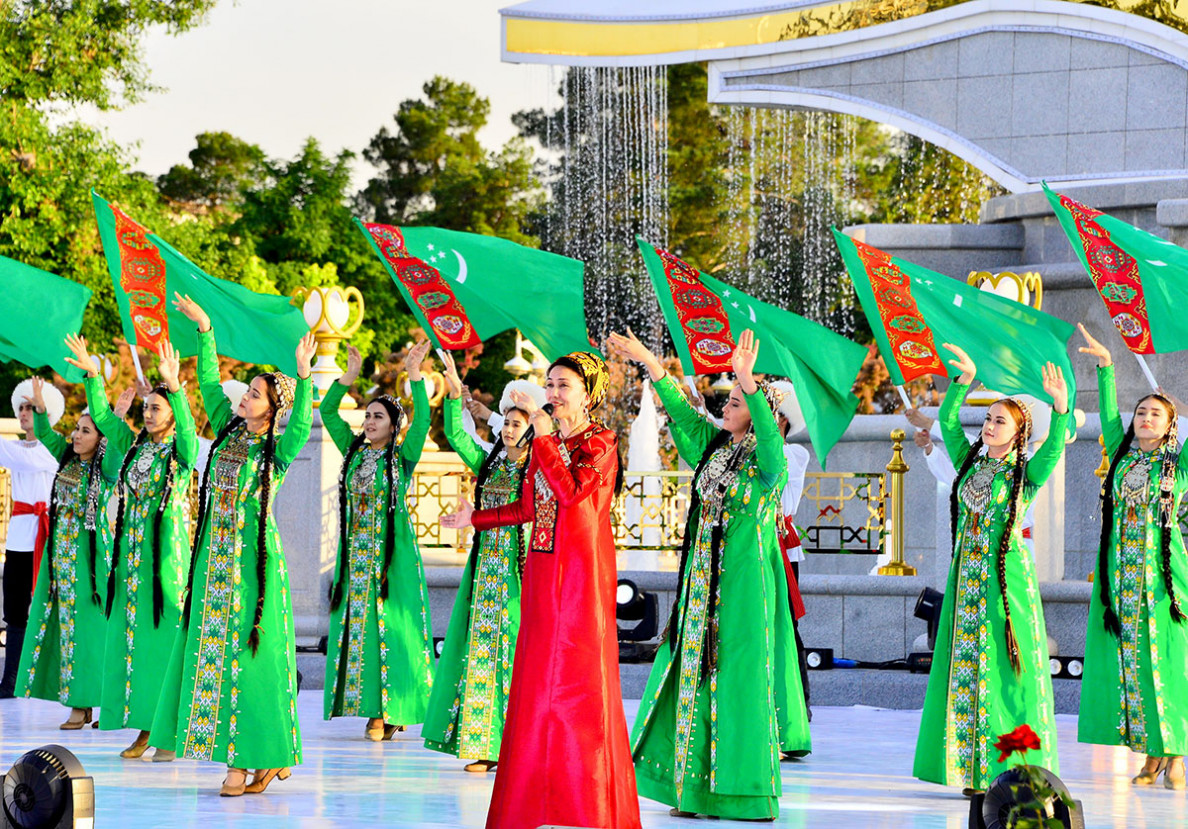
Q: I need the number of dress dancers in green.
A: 8